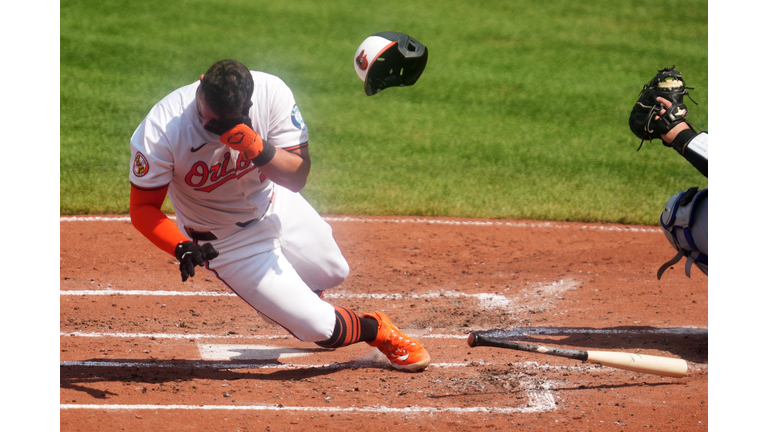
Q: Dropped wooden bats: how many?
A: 1